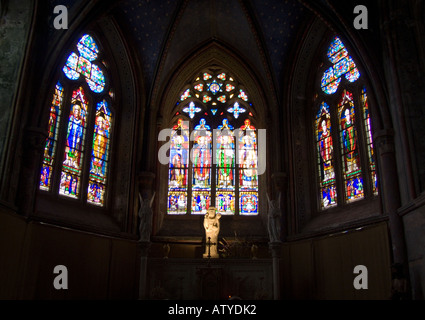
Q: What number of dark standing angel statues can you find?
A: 2